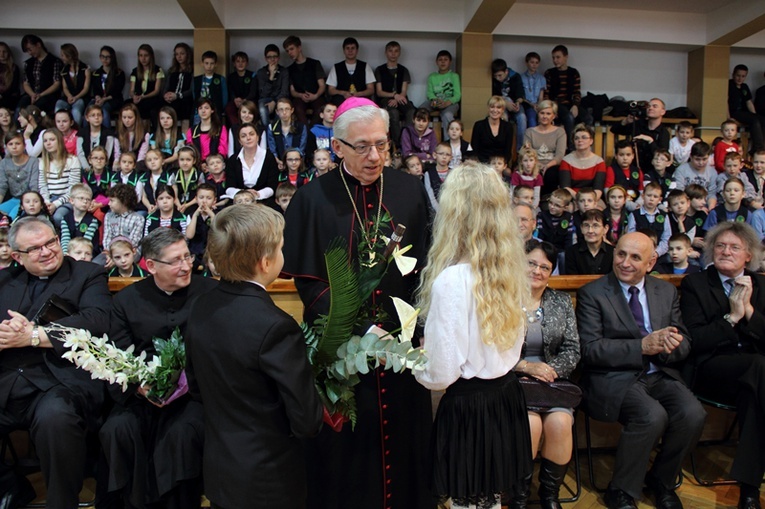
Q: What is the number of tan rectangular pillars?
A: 3